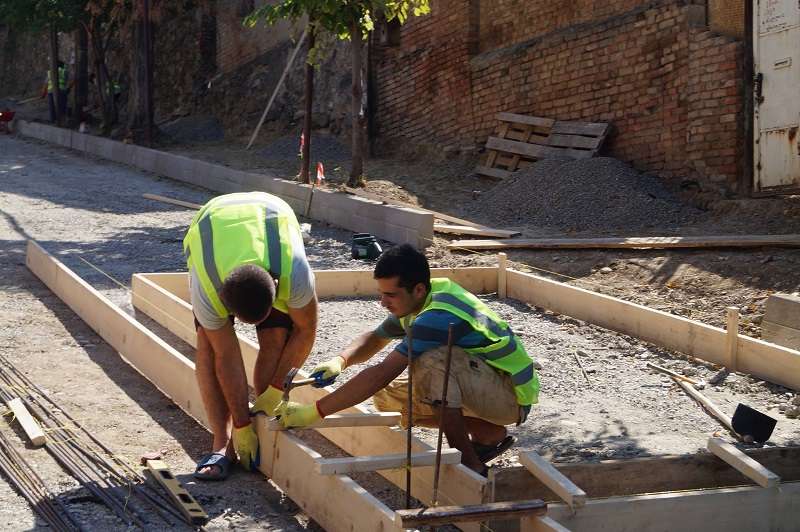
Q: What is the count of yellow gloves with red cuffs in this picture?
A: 4